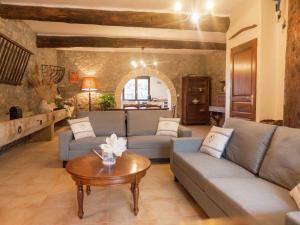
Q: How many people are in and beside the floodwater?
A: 0